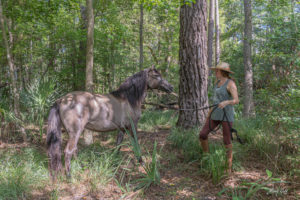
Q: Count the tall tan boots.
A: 2